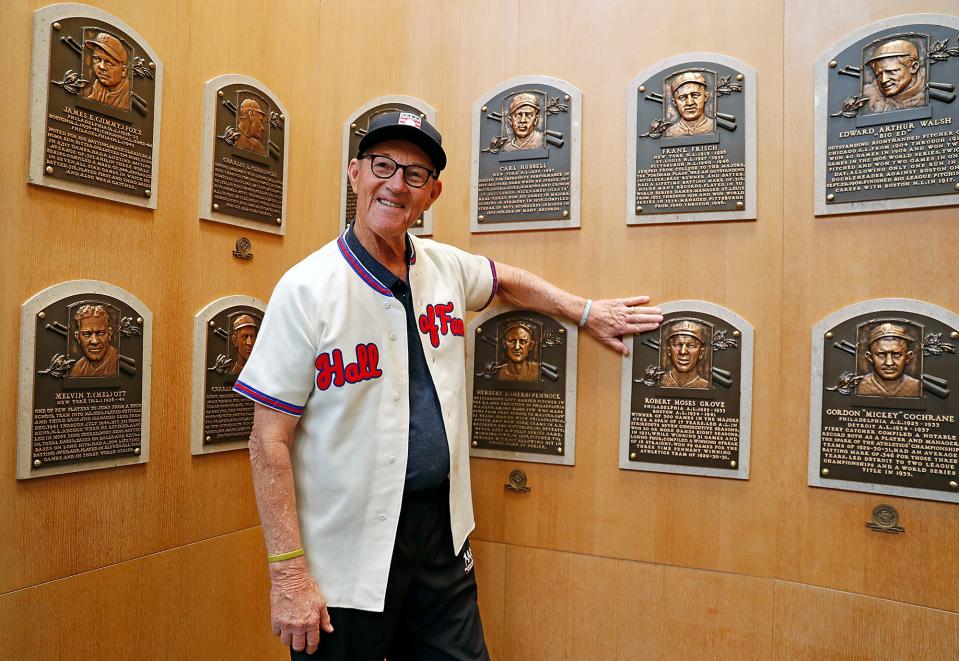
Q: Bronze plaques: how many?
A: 11